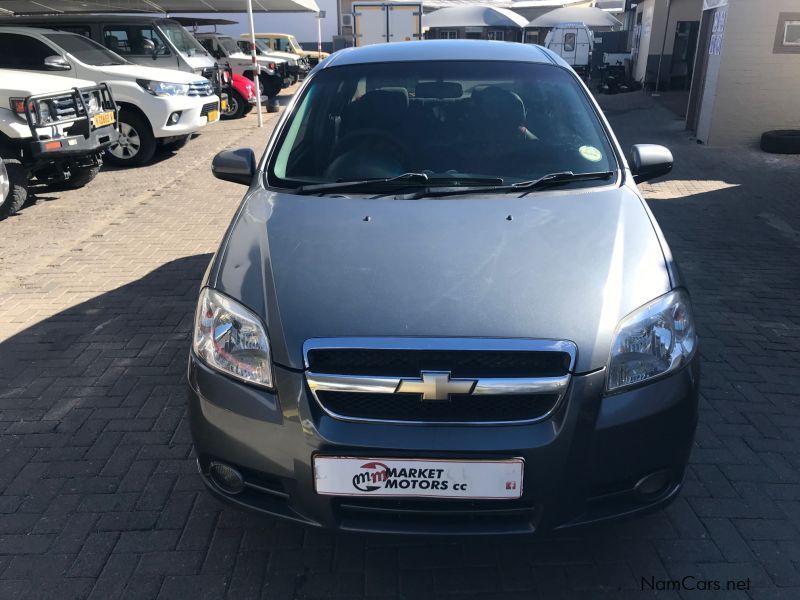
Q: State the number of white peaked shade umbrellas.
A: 2